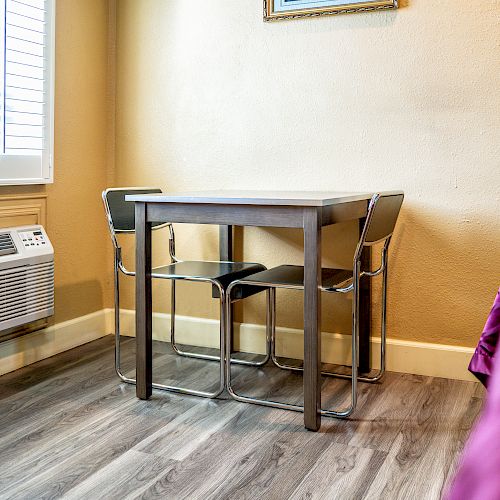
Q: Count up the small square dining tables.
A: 1